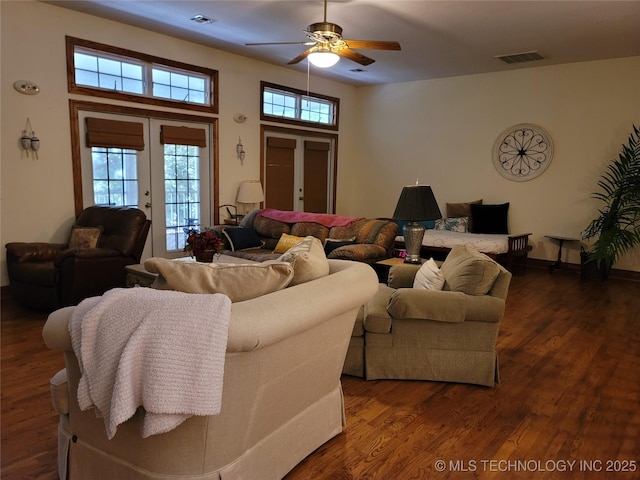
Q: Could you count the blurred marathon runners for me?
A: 0